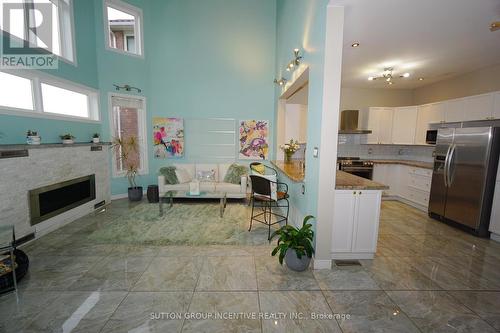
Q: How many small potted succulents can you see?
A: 3